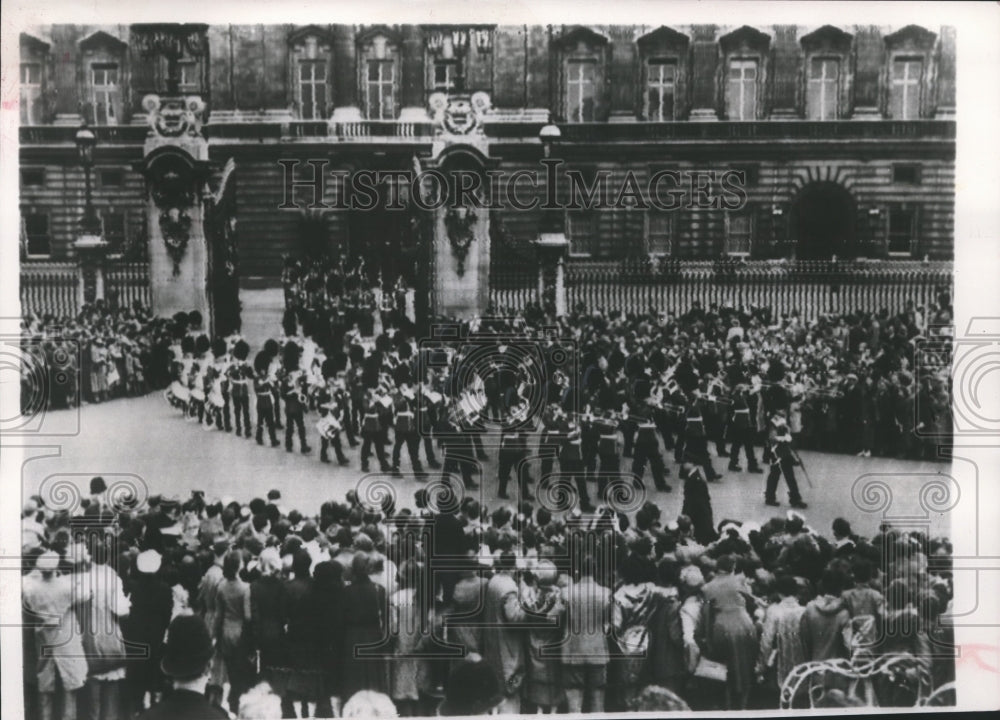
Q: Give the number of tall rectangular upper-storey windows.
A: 11